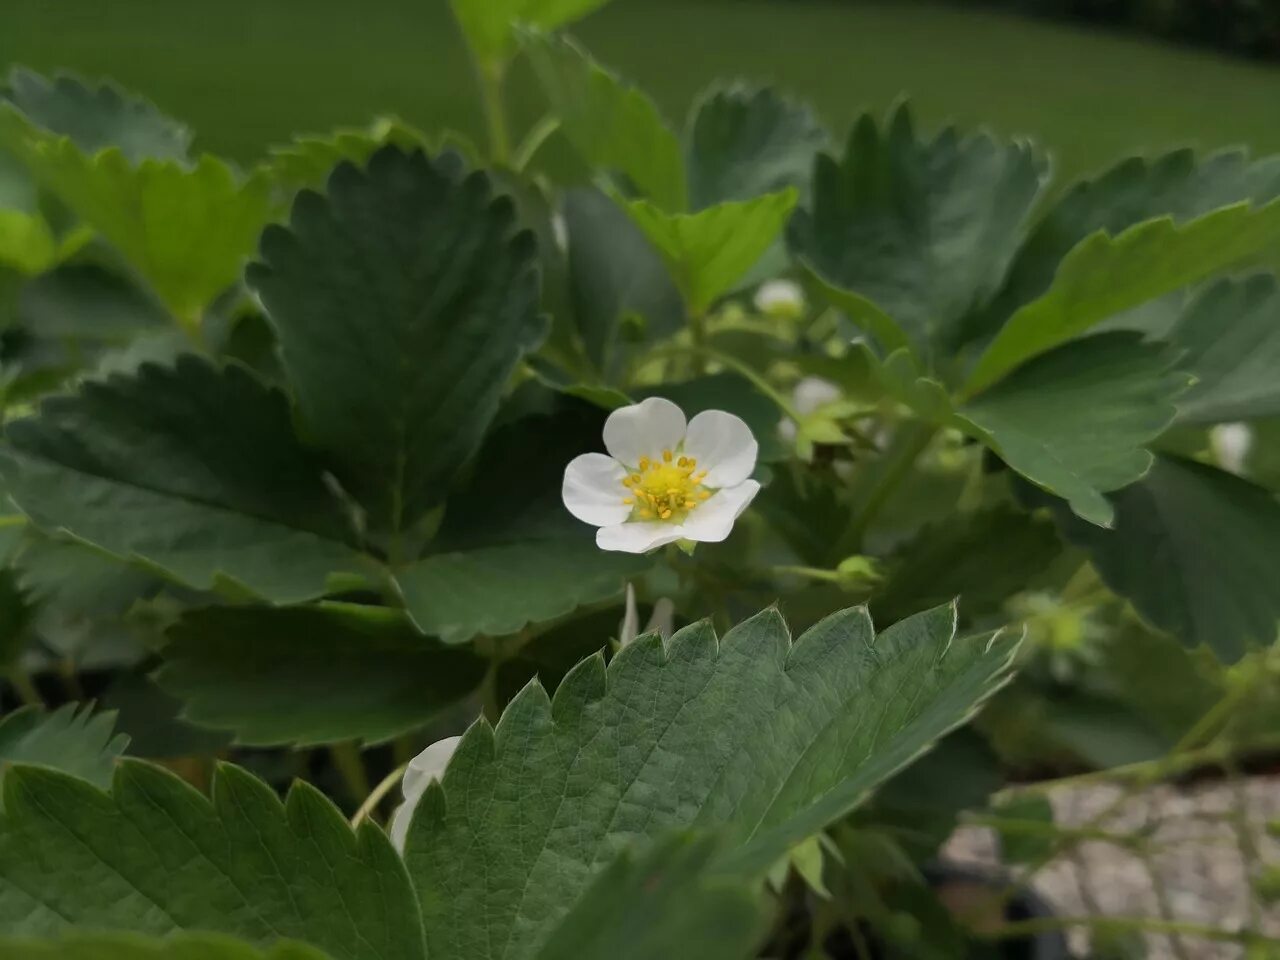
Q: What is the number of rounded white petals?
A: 5